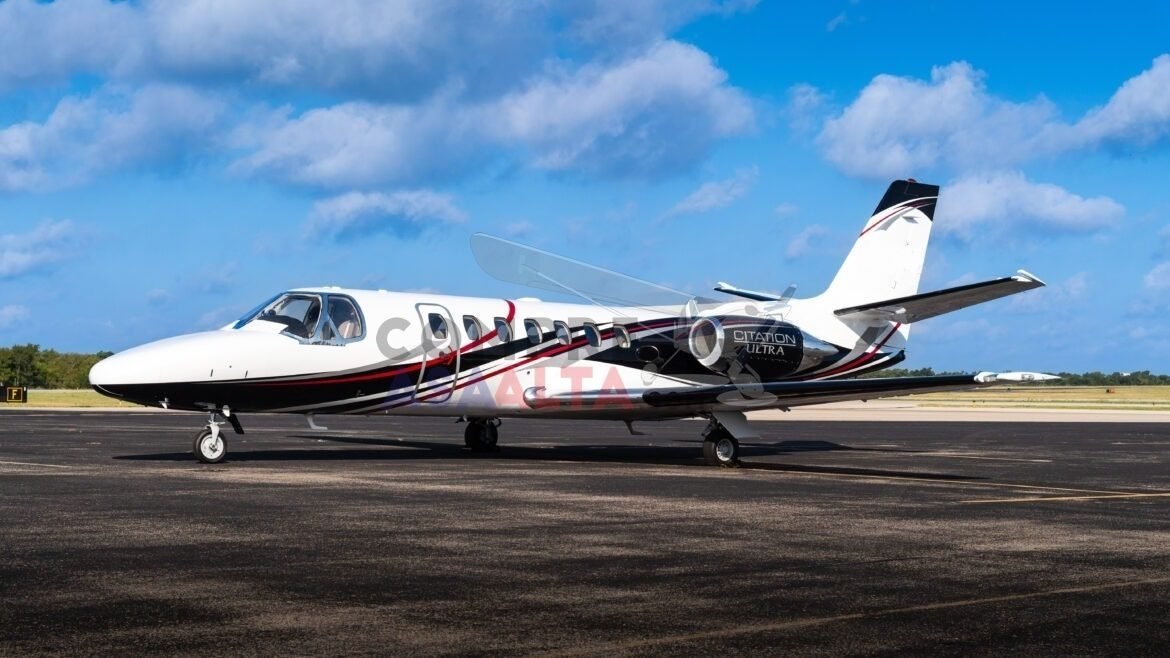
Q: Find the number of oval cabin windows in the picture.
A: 7